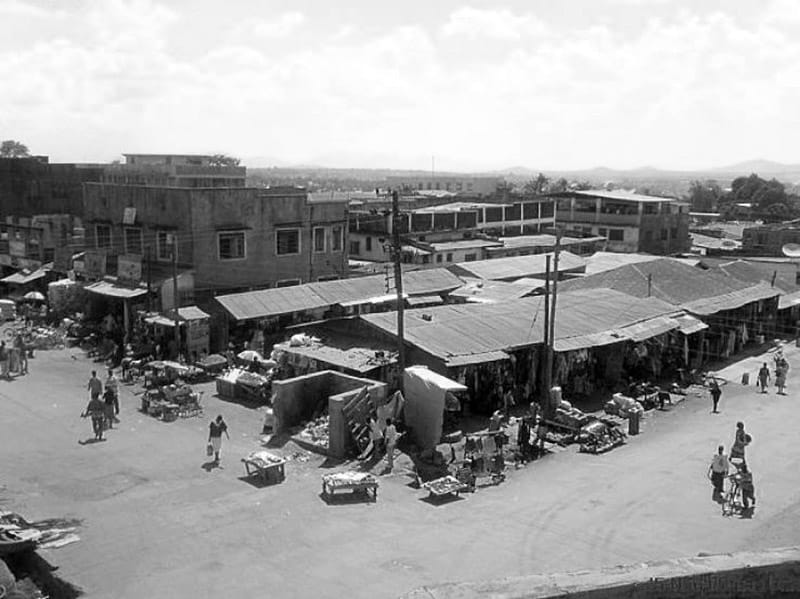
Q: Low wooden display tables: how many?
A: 3